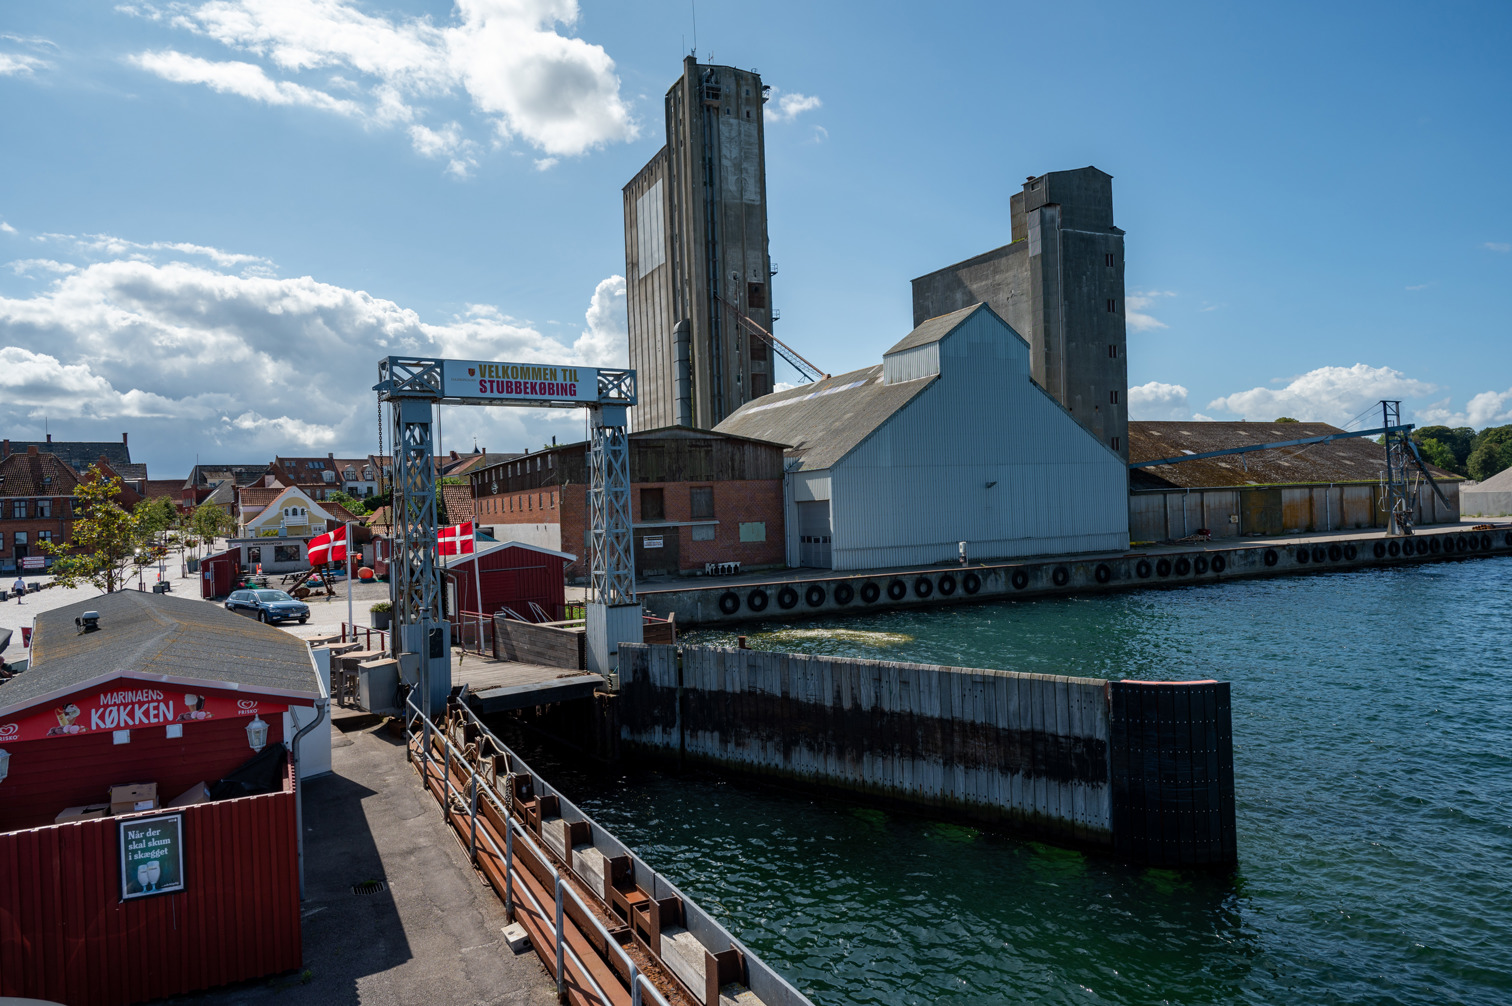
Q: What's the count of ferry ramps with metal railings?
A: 1